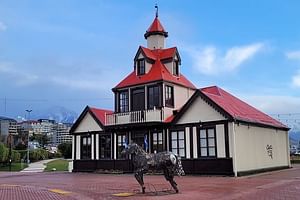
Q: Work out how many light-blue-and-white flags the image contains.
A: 2